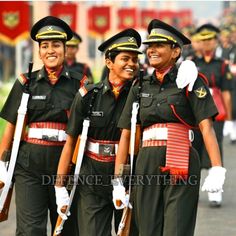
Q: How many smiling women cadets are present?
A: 3